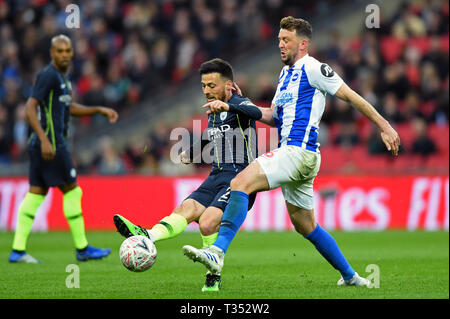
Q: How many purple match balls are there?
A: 0